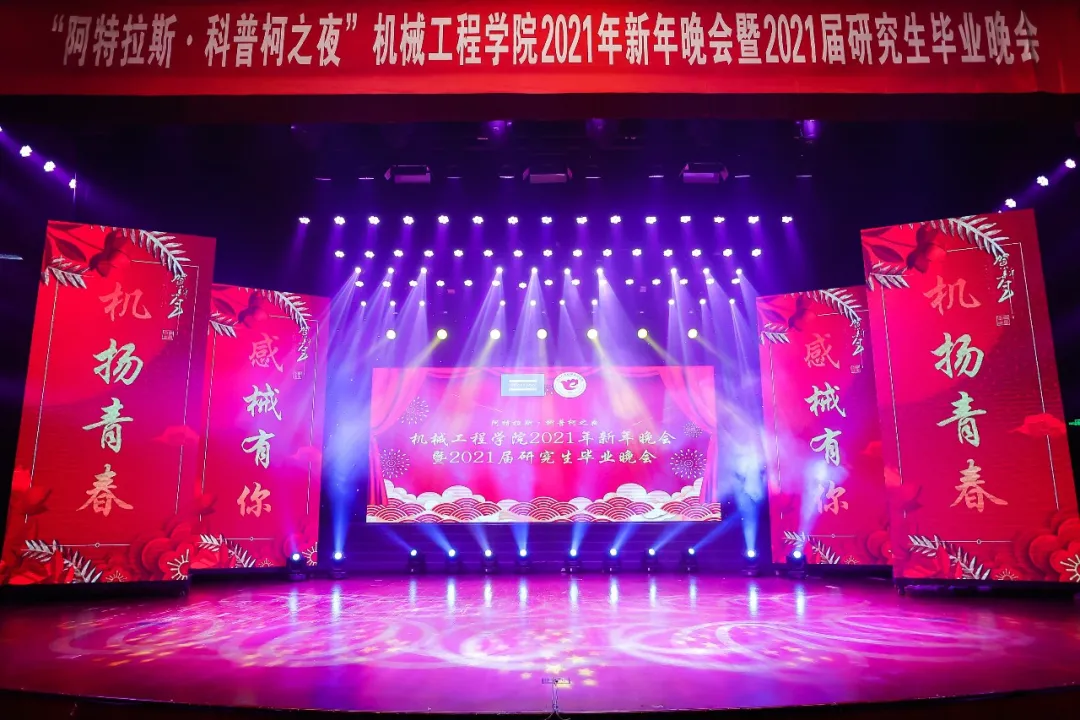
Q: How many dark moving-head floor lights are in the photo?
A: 12